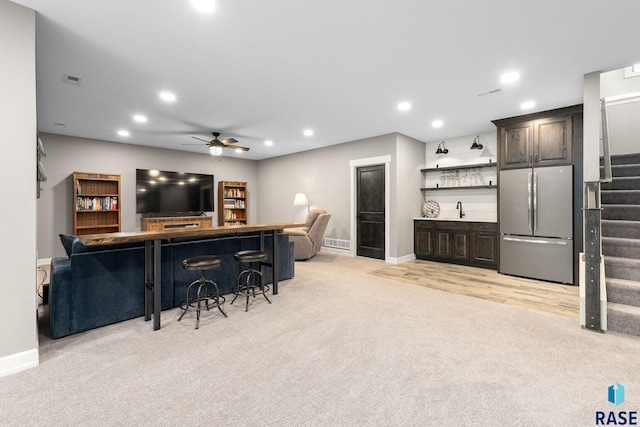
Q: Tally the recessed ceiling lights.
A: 11